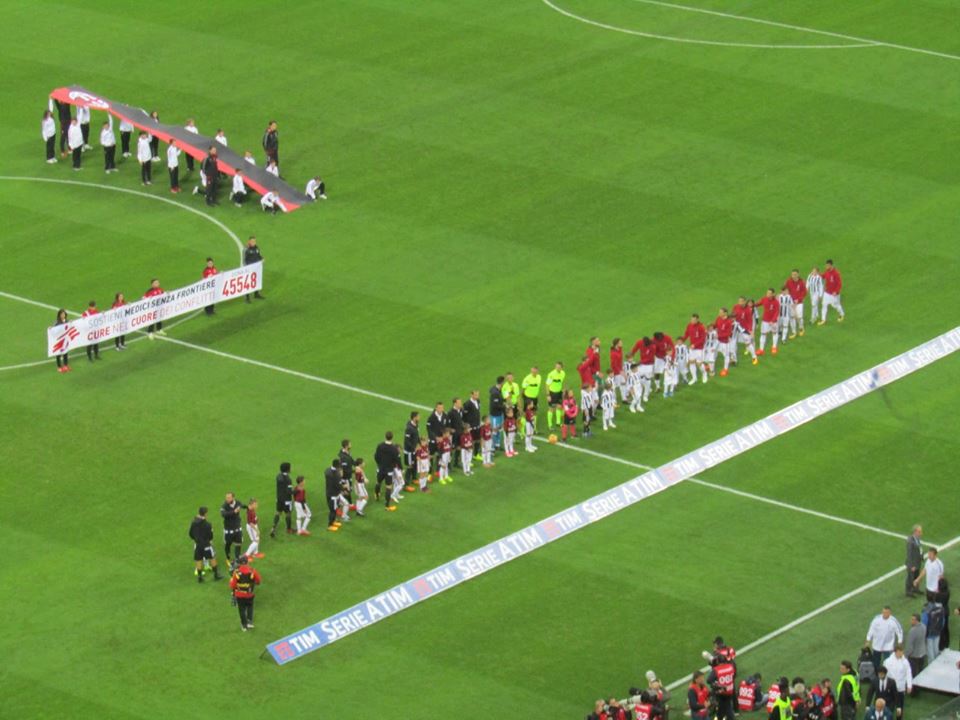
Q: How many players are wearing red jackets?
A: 11